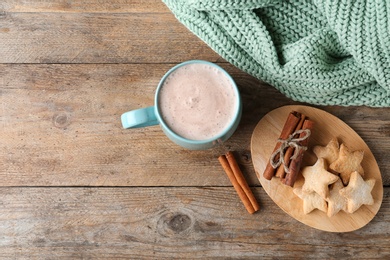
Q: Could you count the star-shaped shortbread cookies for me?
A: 6